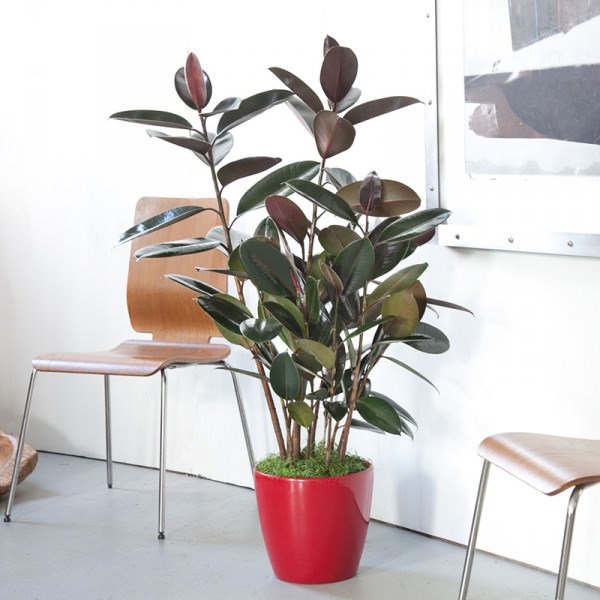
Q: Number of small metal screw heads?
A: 6